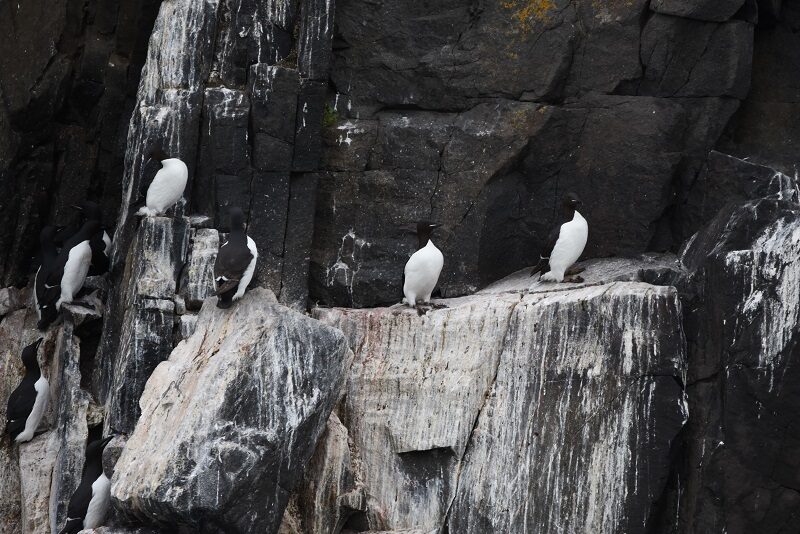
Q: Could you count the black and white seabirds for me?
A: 9